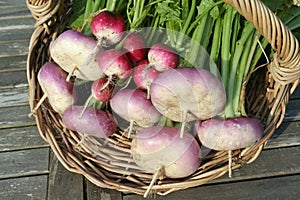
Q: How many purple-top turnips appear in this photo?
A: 7